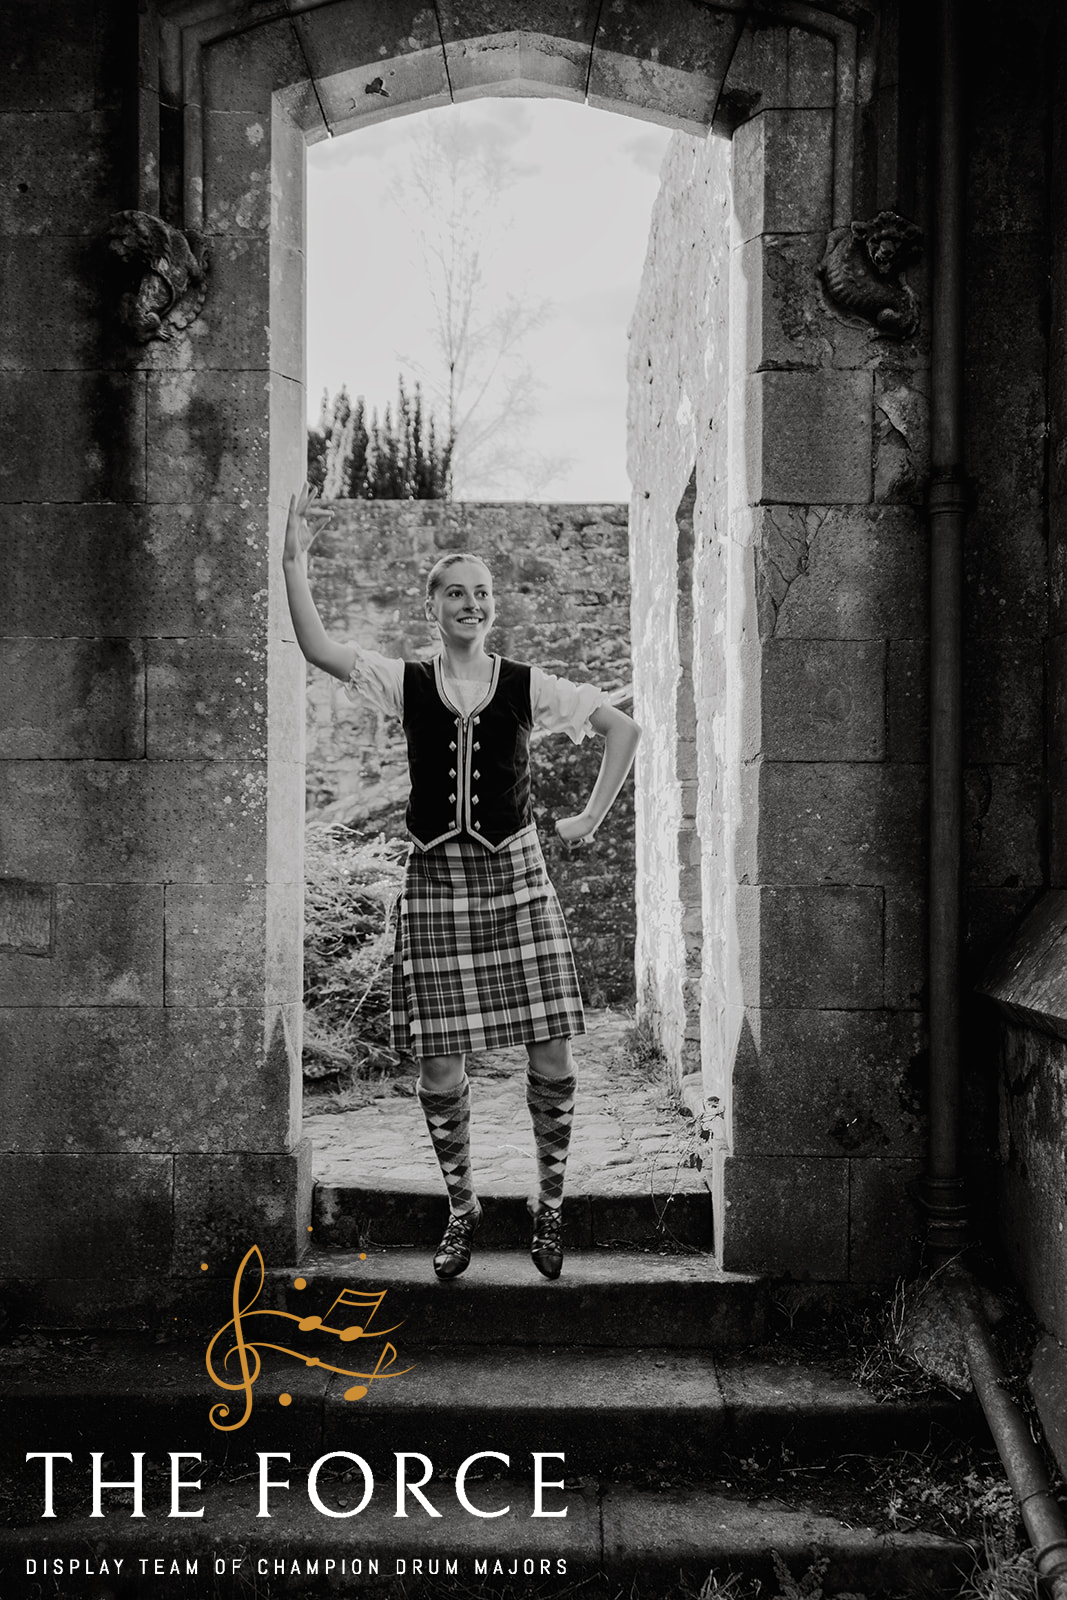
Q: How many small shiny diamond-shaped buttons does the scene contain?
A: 10